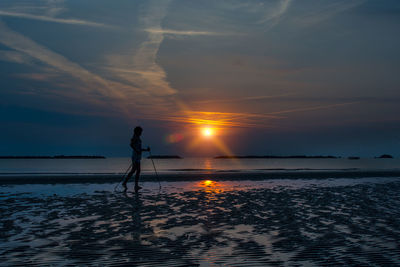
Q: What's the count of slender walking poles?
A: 2